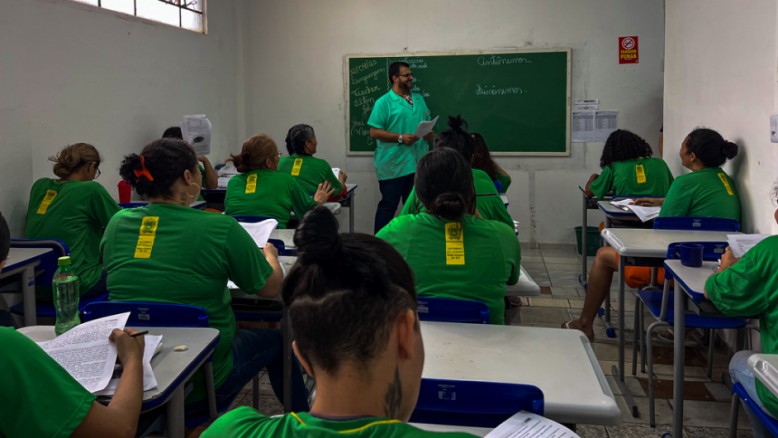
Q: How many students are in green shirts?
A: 13